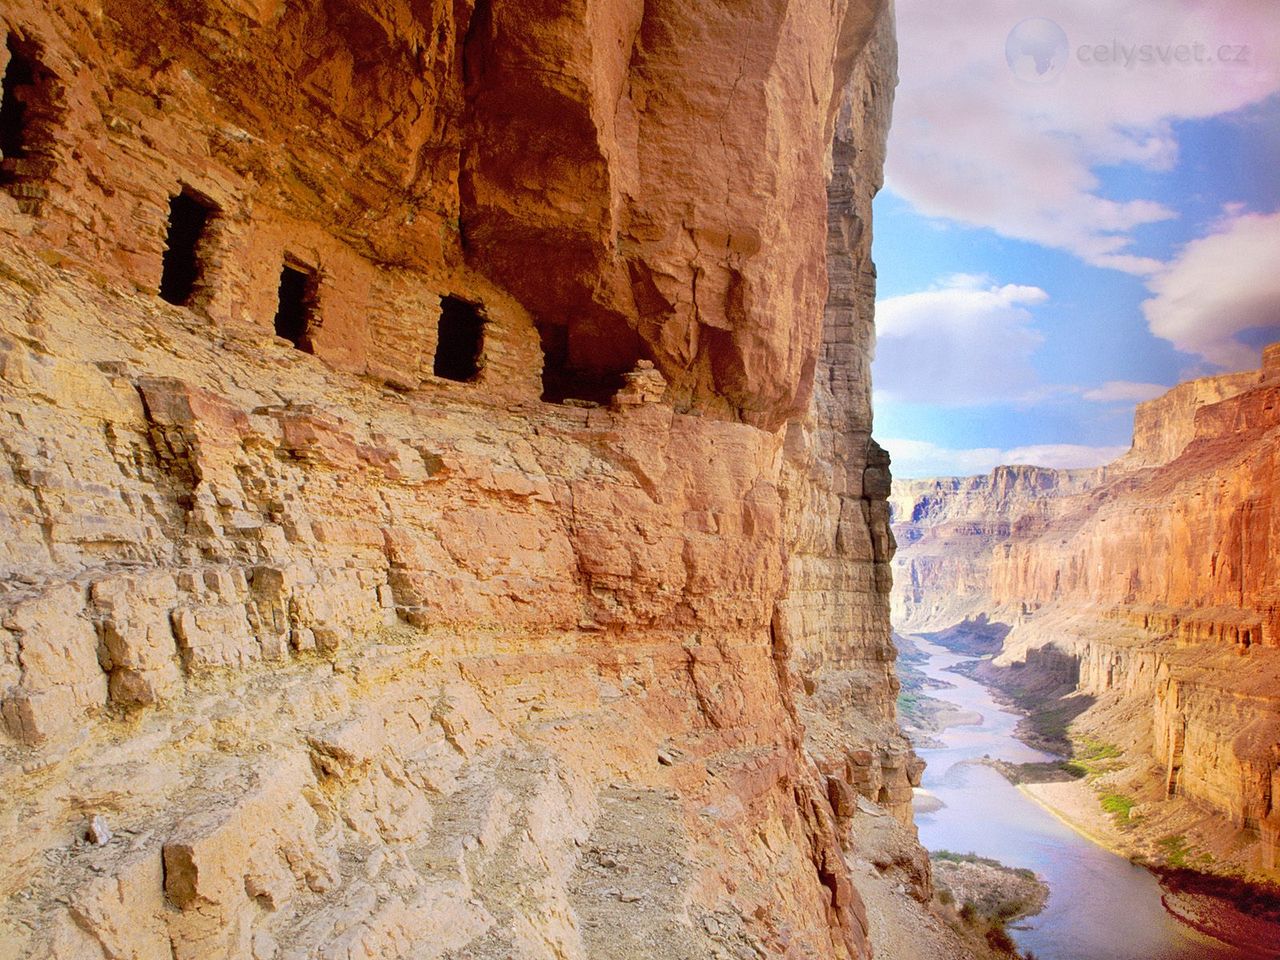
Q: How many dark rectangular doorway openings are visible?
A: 4